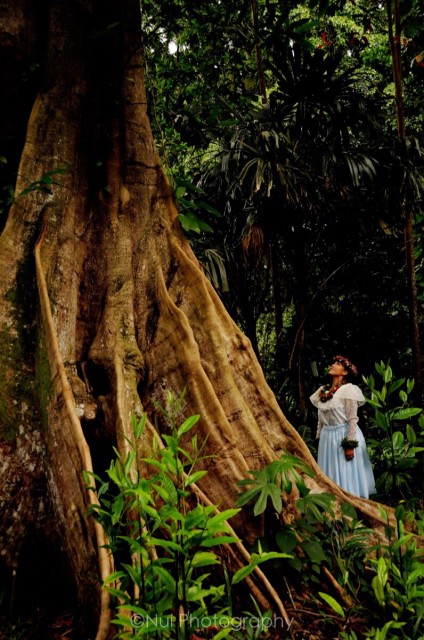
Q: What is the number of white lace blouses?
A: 1